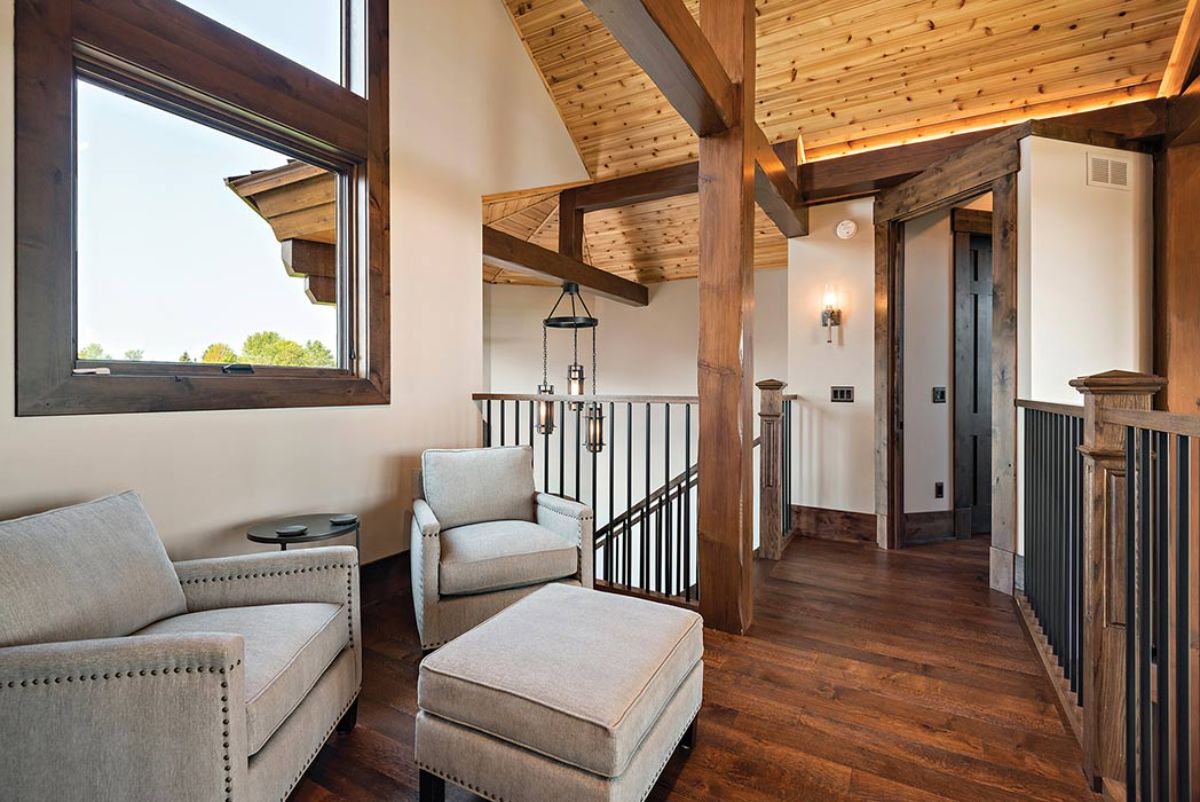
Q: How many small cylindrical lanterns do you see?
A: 3